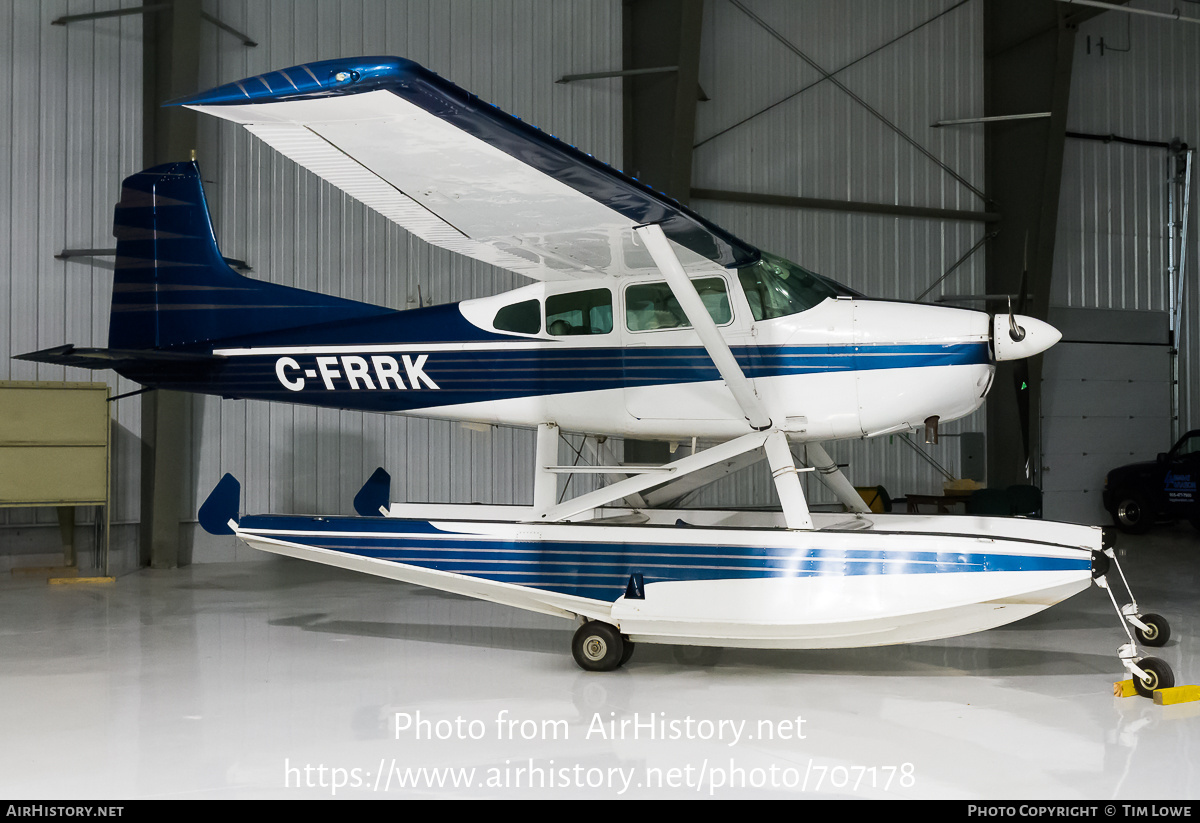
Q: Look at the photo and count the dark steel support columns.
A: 3